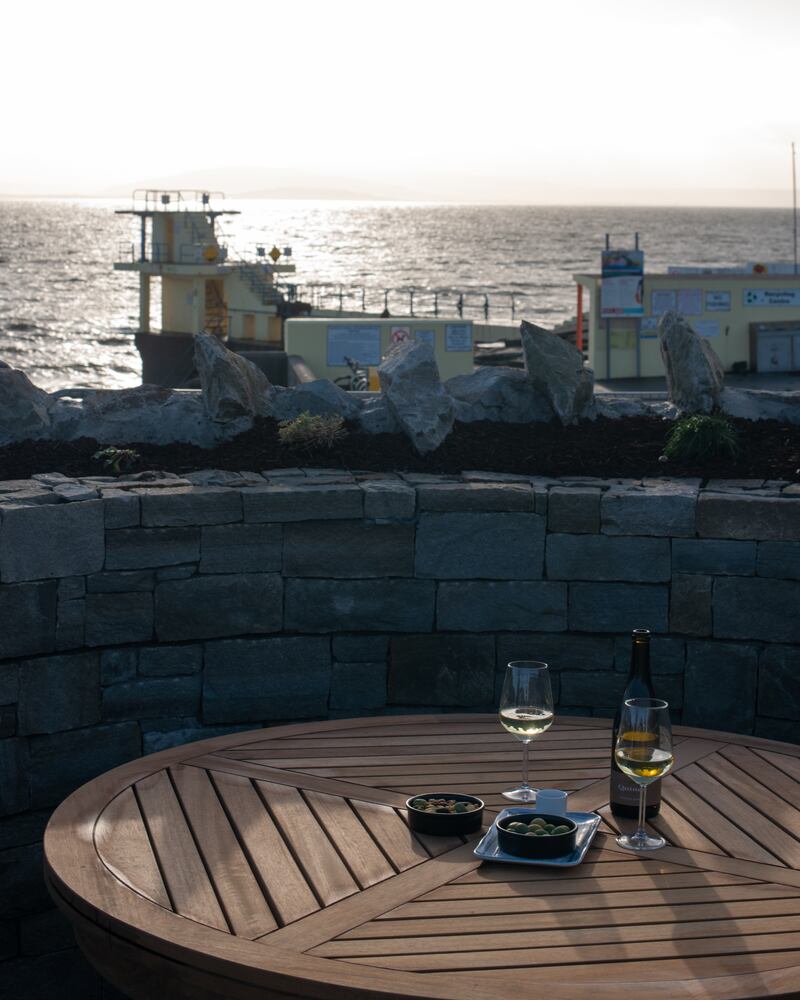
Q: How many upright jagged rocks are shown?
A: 4